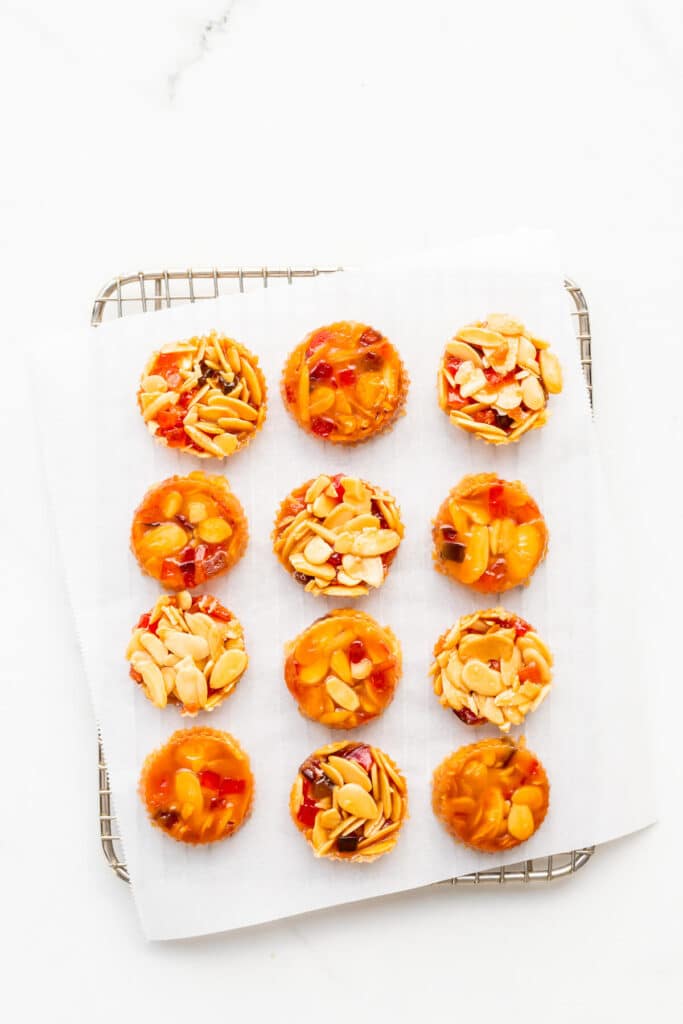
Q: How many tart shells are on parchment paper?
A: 12